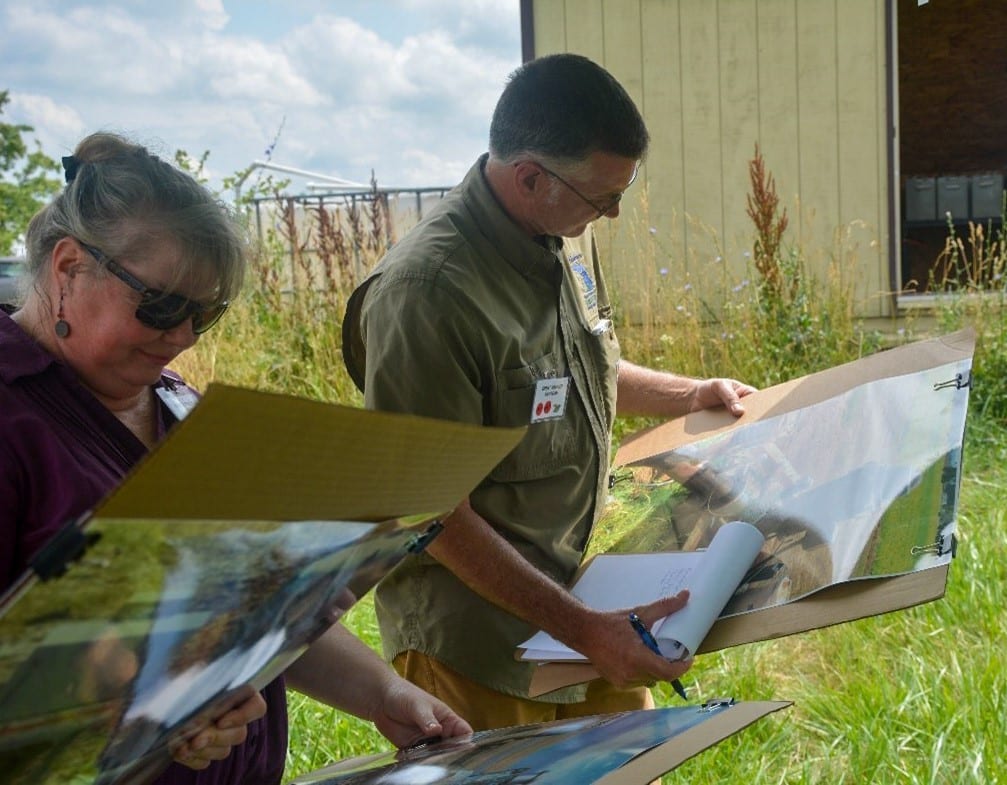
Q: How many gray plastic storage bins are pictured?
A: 3